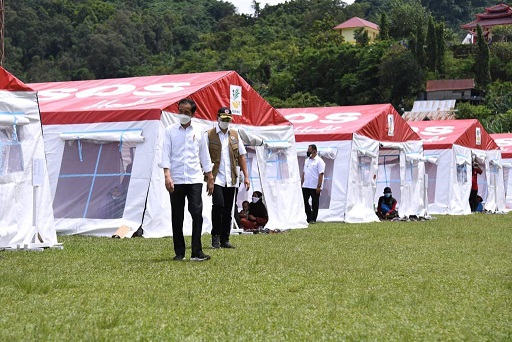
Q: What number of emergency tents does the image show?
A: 5